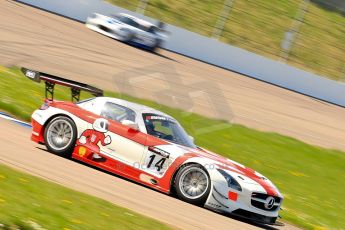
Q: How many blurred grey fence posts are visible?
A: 3